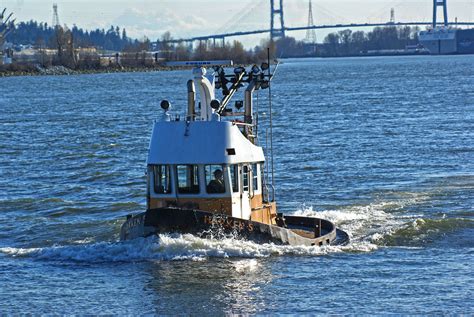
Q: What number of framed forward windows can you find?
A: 3